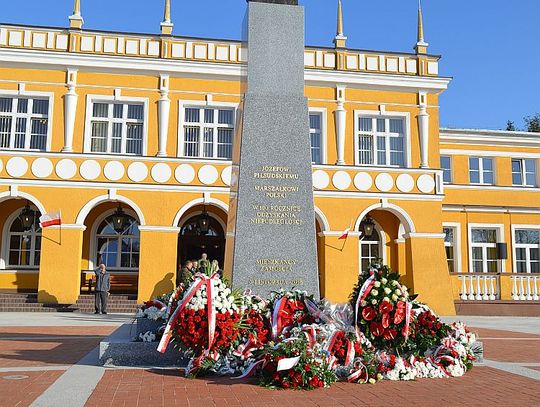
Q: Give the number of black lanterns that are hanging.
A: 4